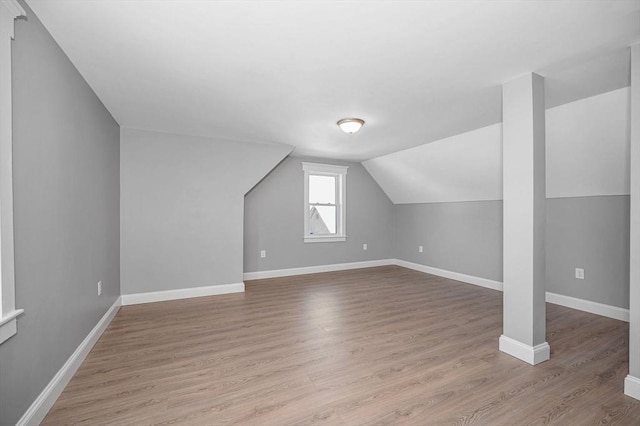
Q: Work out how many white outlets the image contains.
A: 5